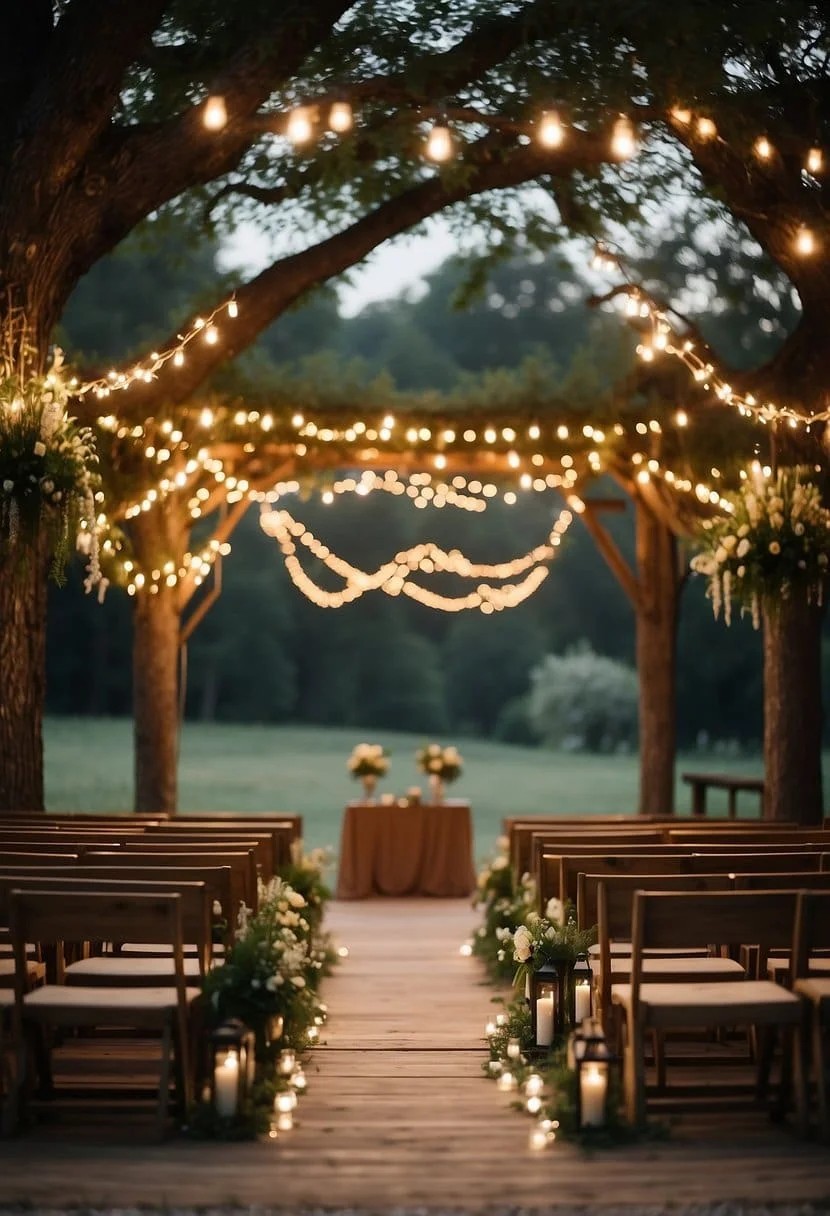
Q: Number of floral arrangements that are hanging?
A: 2